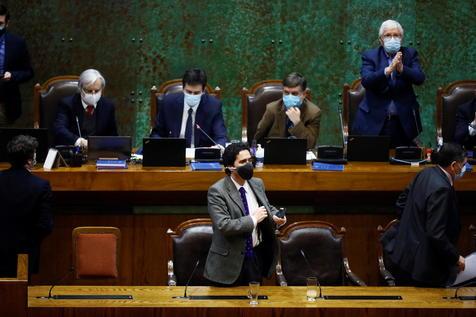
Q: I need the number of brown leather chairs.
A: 8